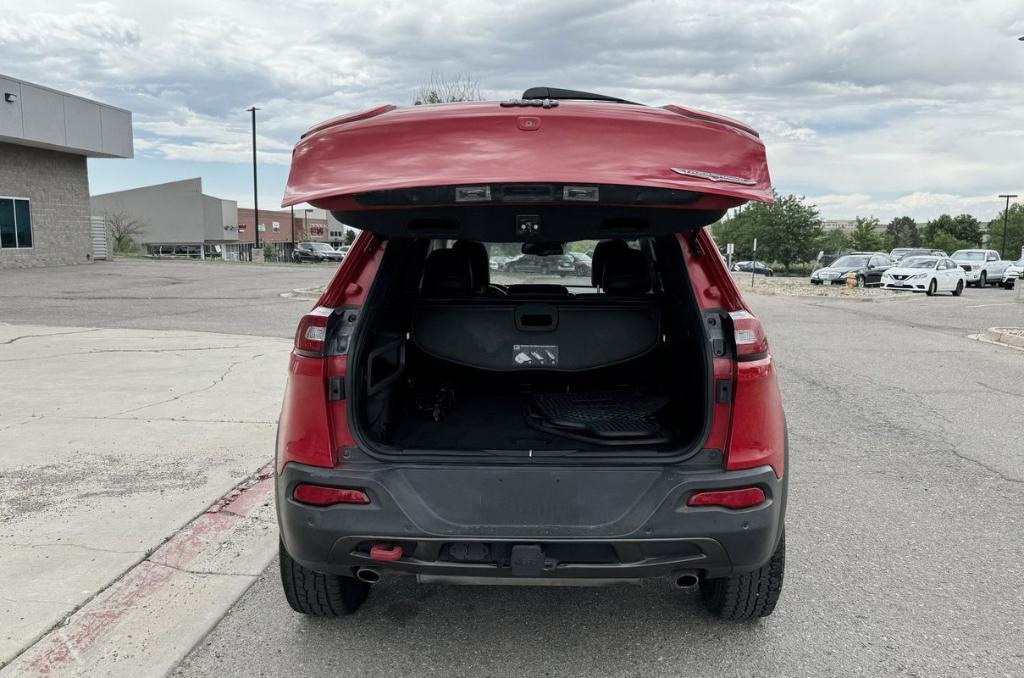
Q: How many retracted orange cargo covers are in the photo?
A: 0